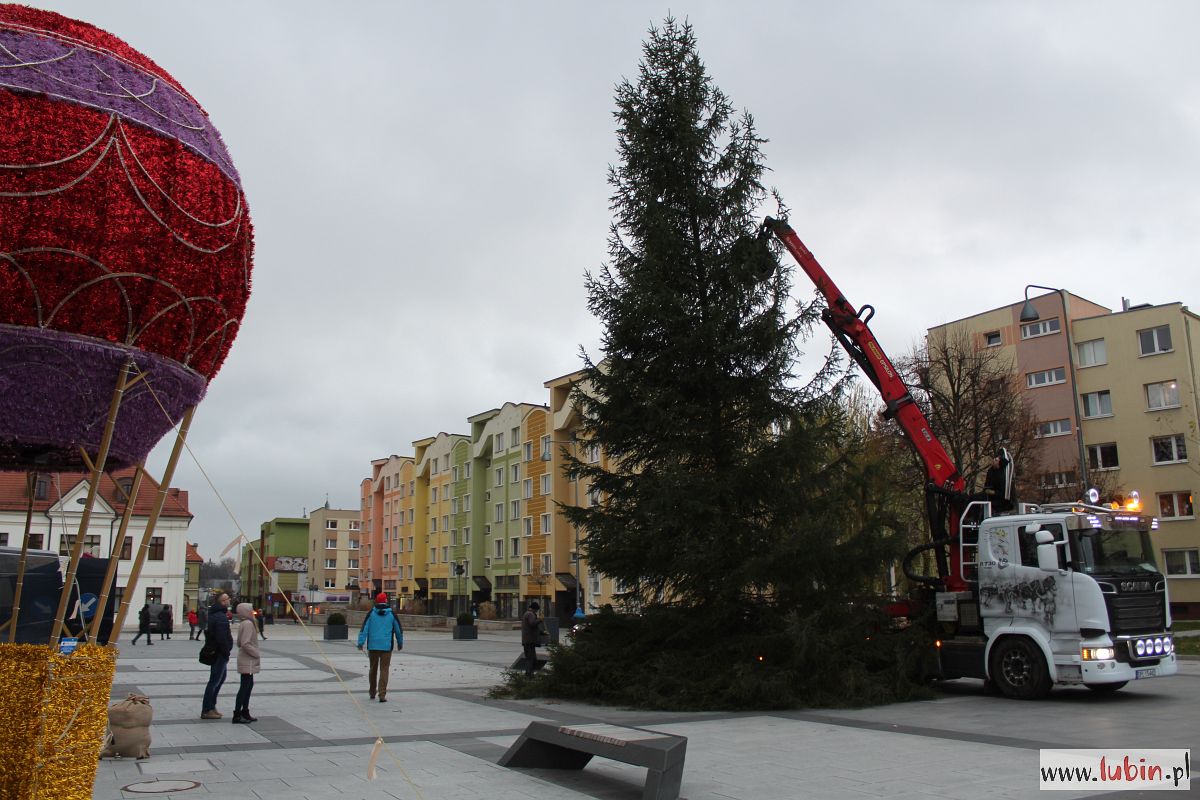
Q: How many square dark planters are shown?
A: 2